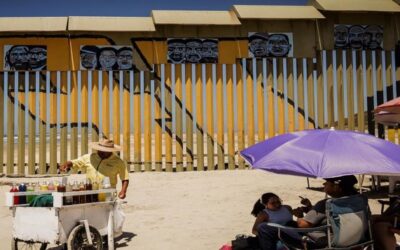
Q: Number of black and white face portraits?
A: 13